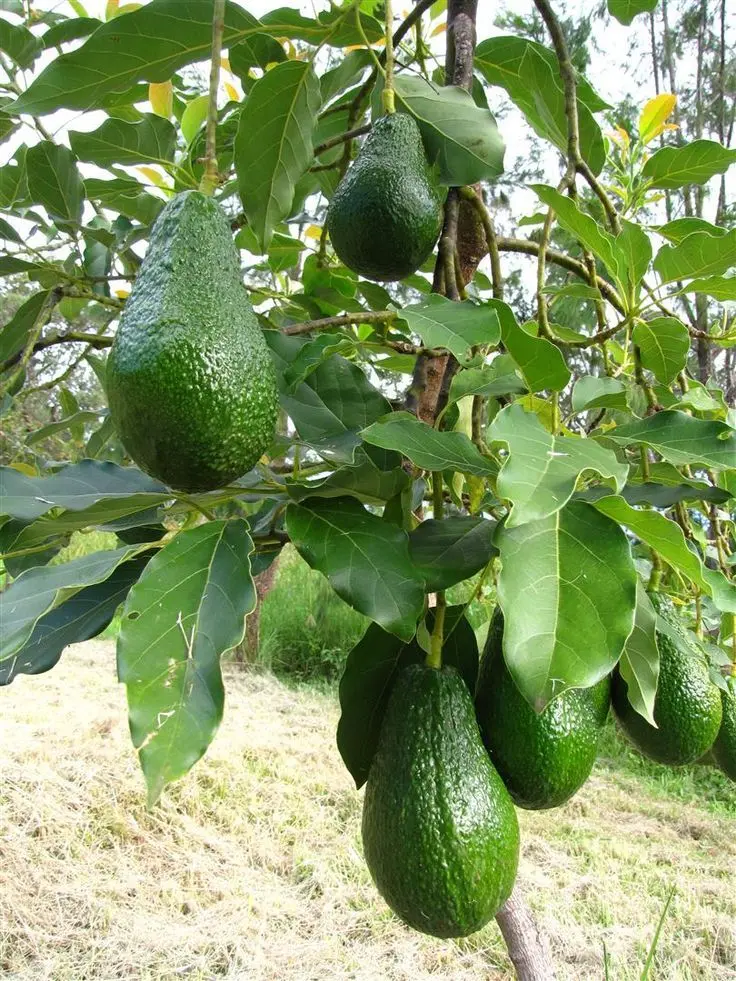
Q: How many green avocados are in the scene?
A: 6